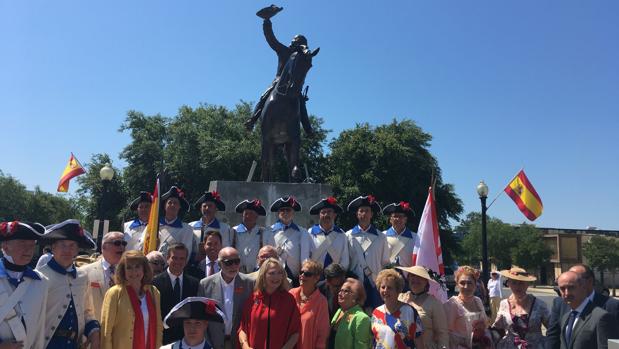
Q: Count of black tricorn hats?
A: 11